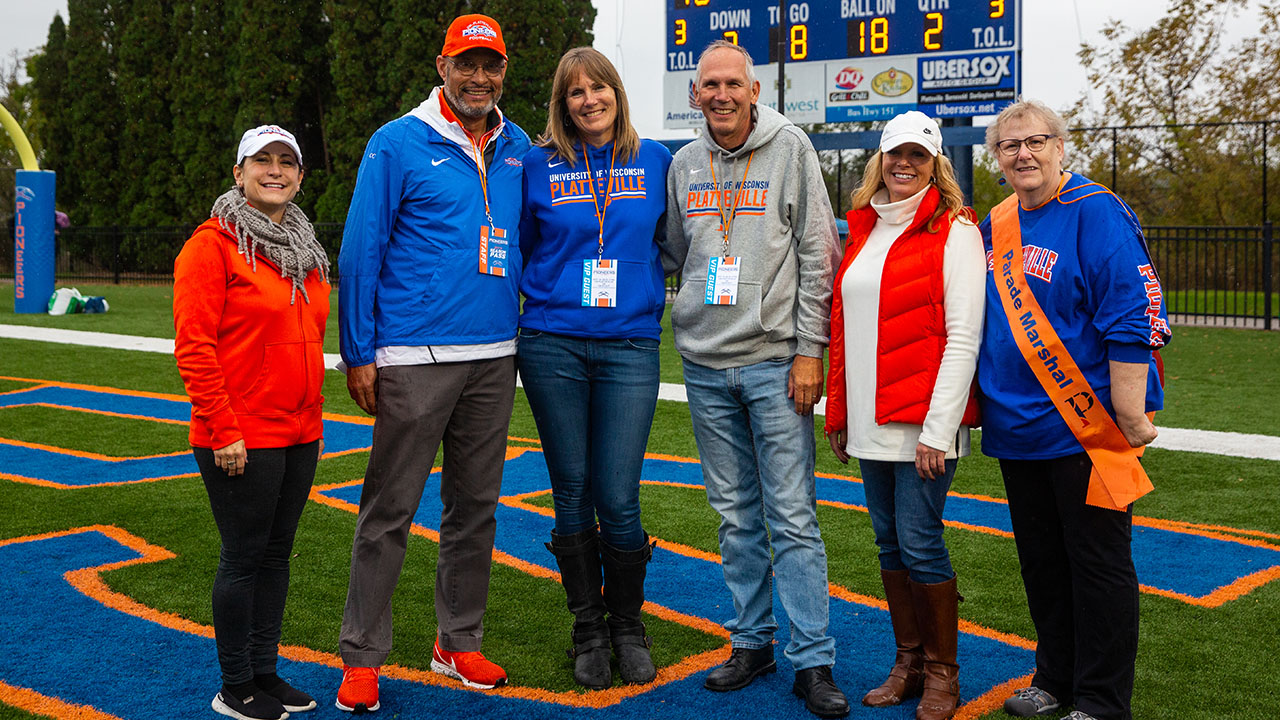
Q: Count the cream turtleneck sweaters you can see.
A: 1